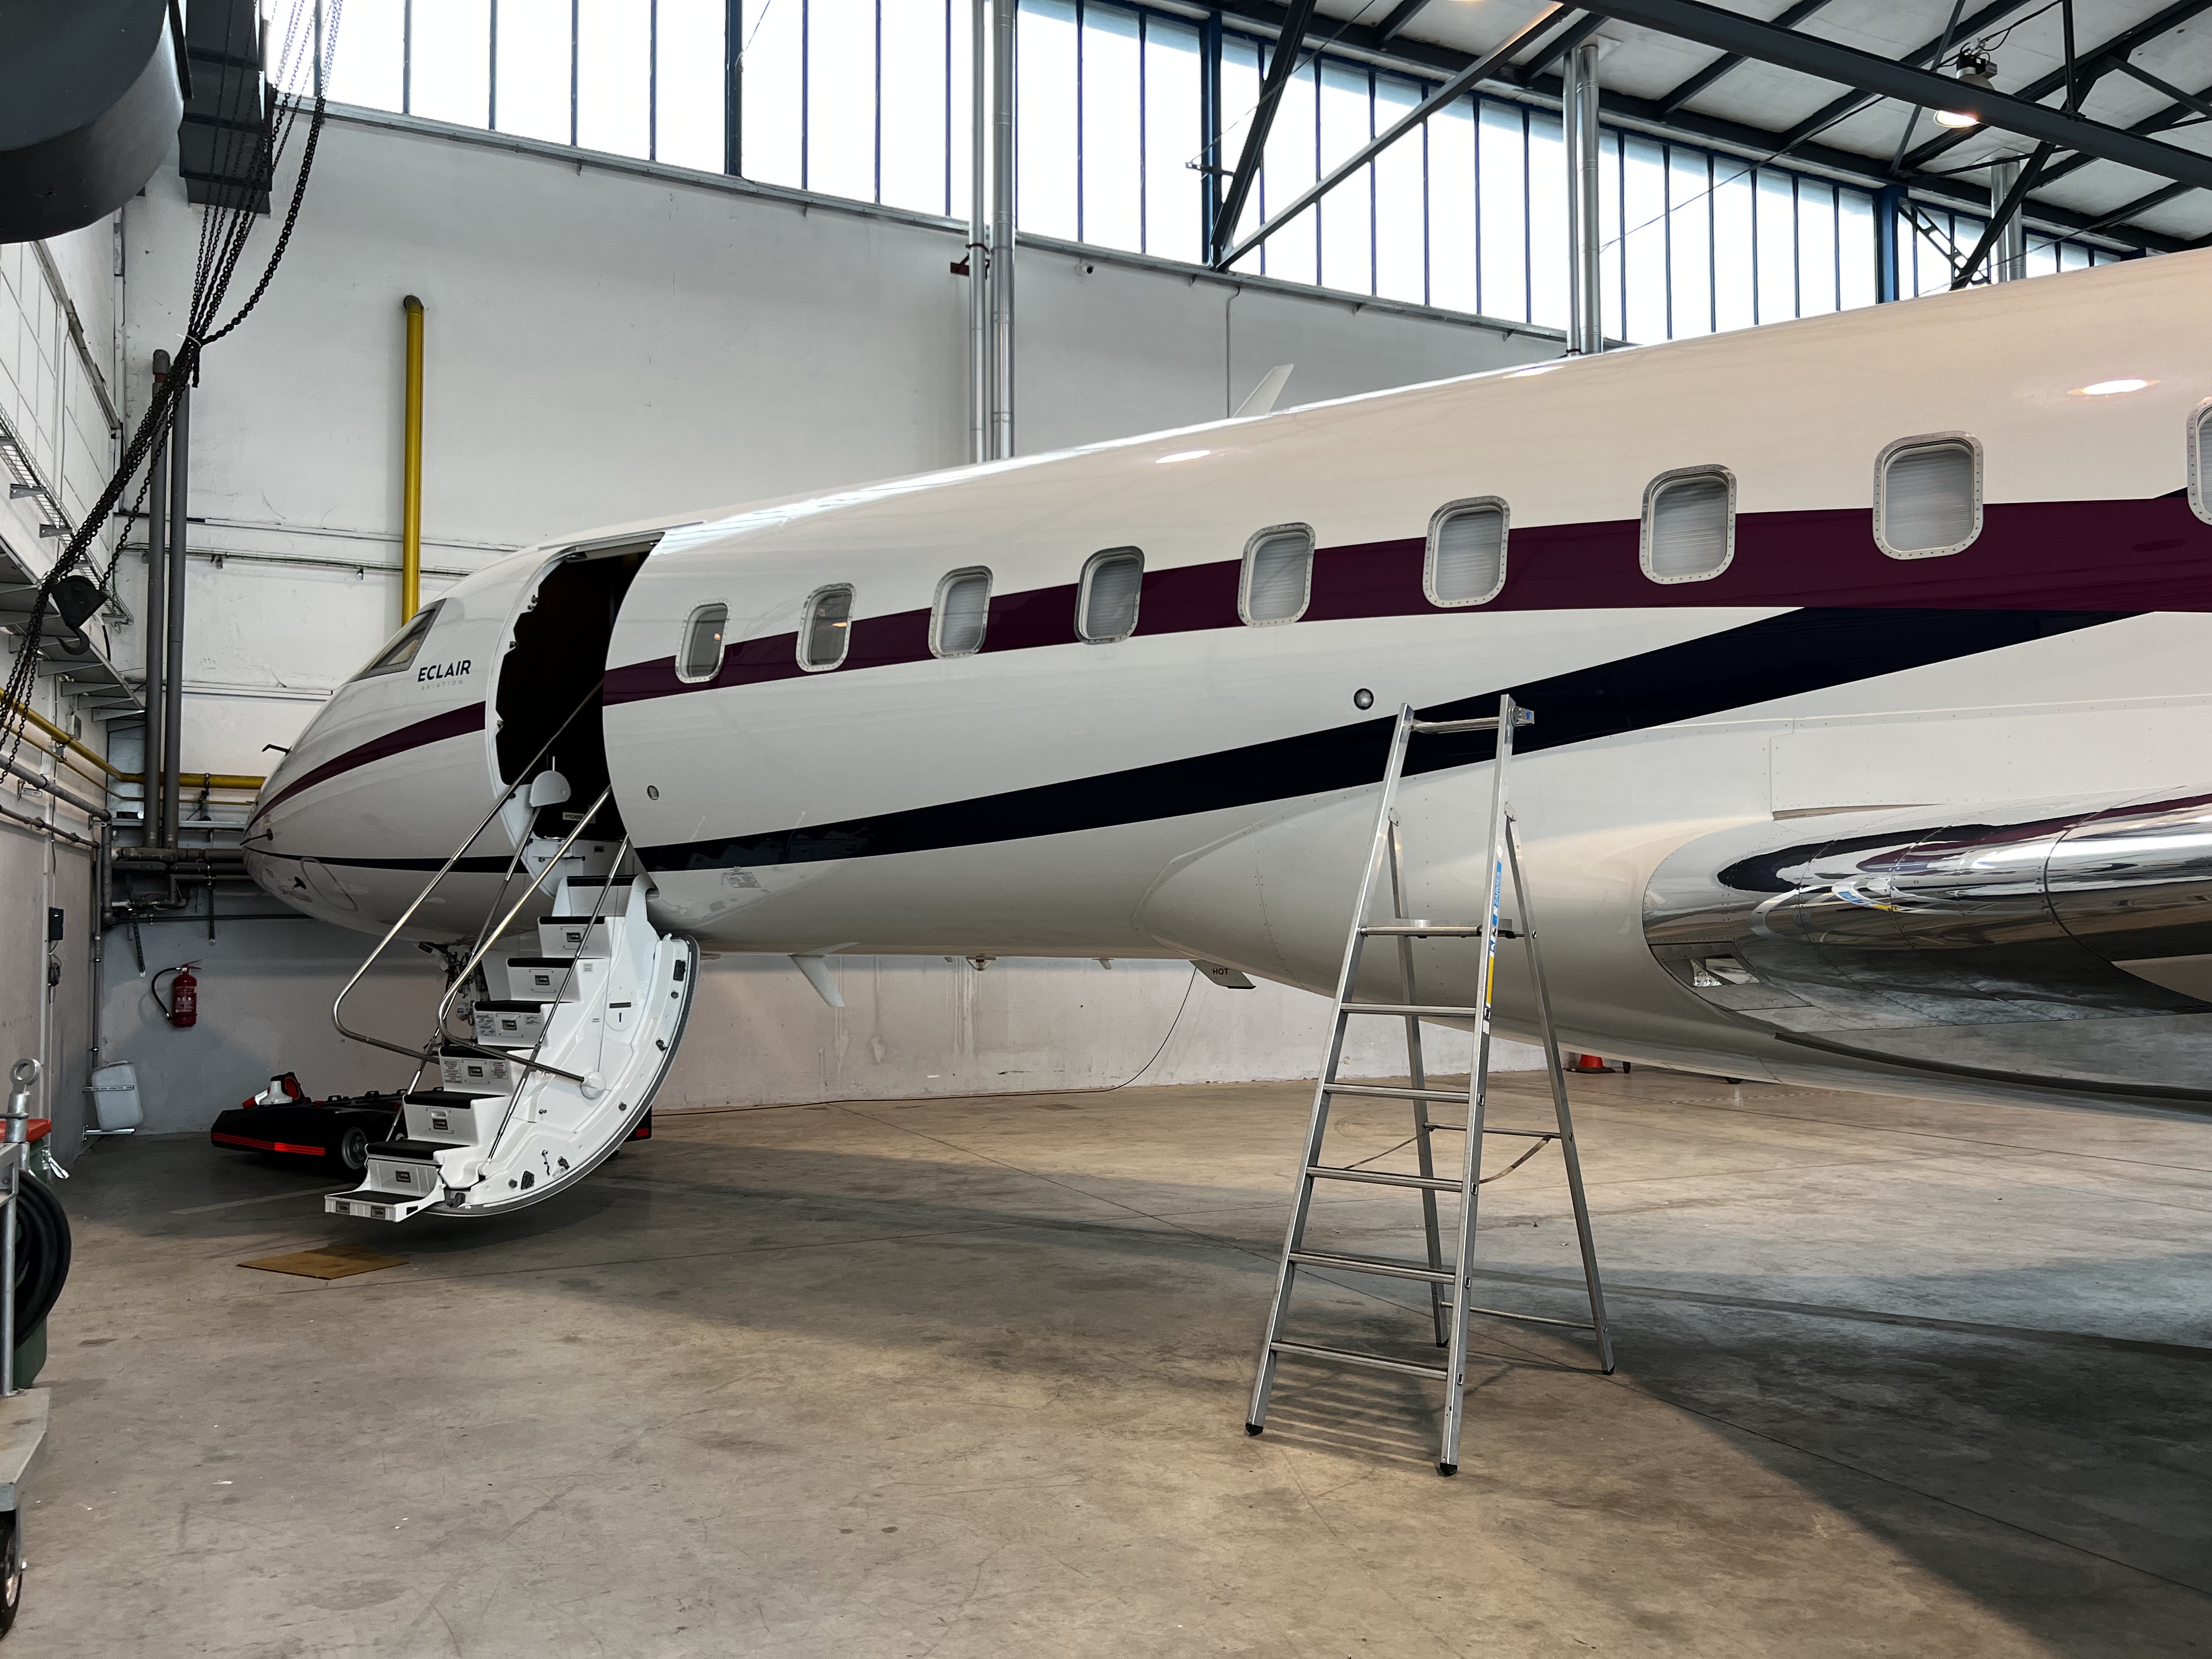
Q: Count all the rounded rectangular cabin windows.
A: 9